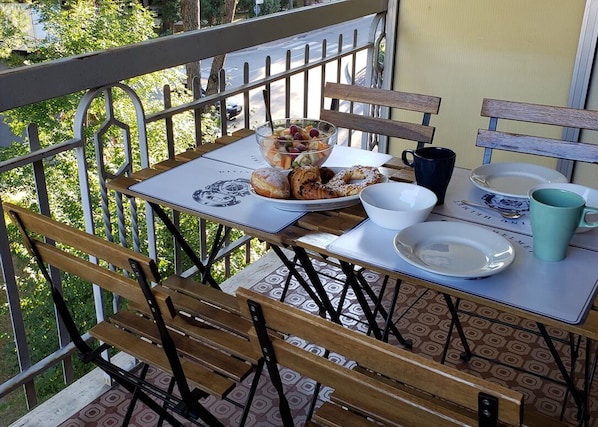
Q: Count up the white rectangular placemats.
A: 4